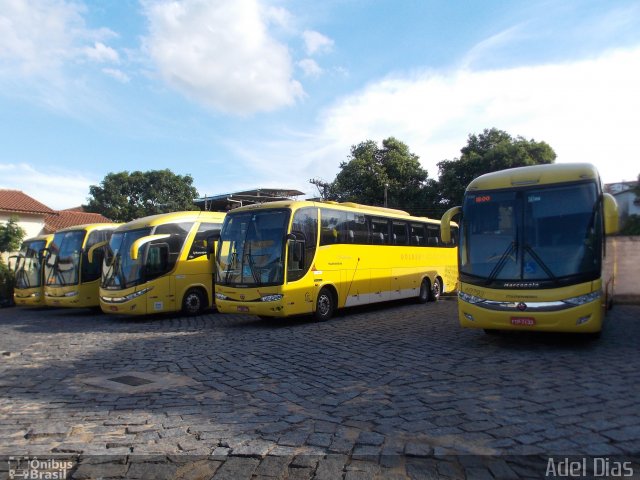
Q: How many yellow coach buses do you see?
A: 5